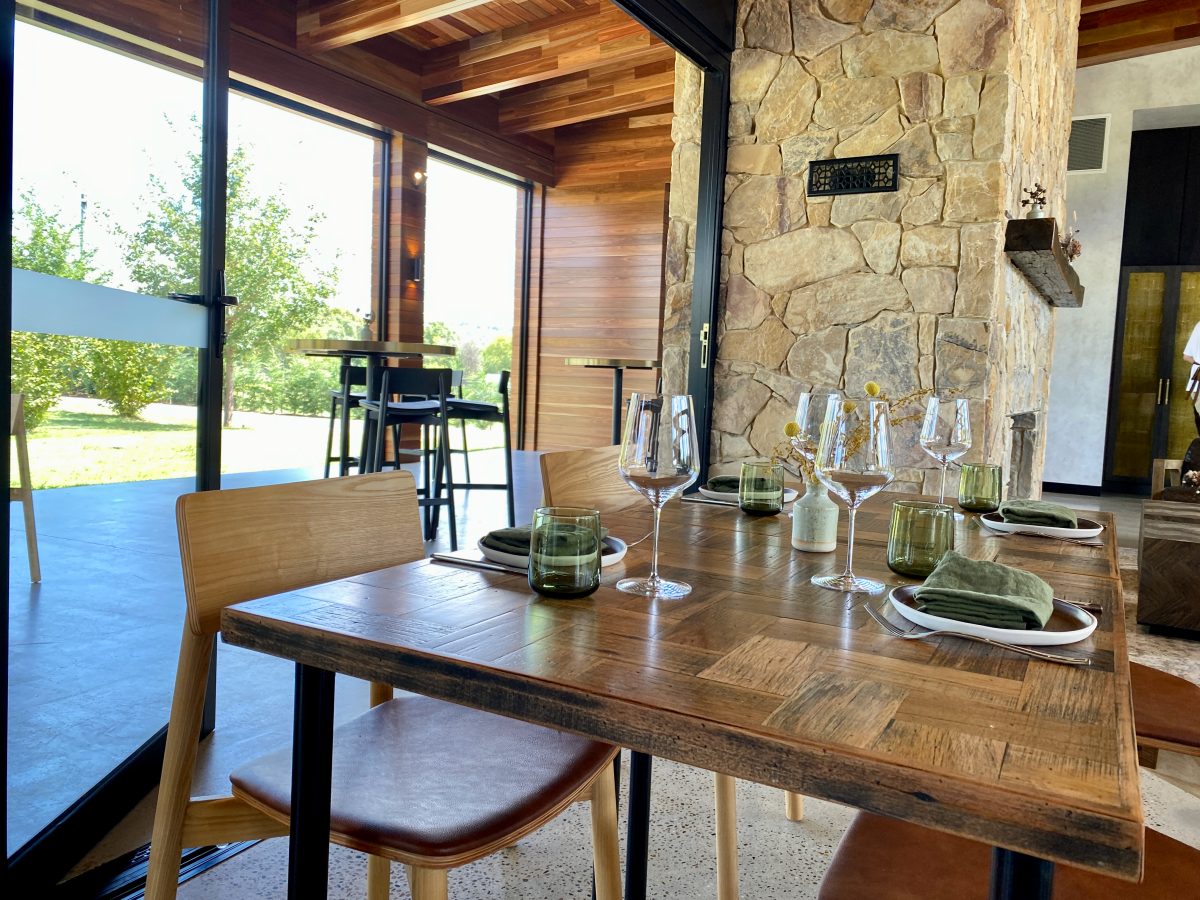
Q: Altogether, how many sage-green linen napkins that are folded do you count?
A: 4